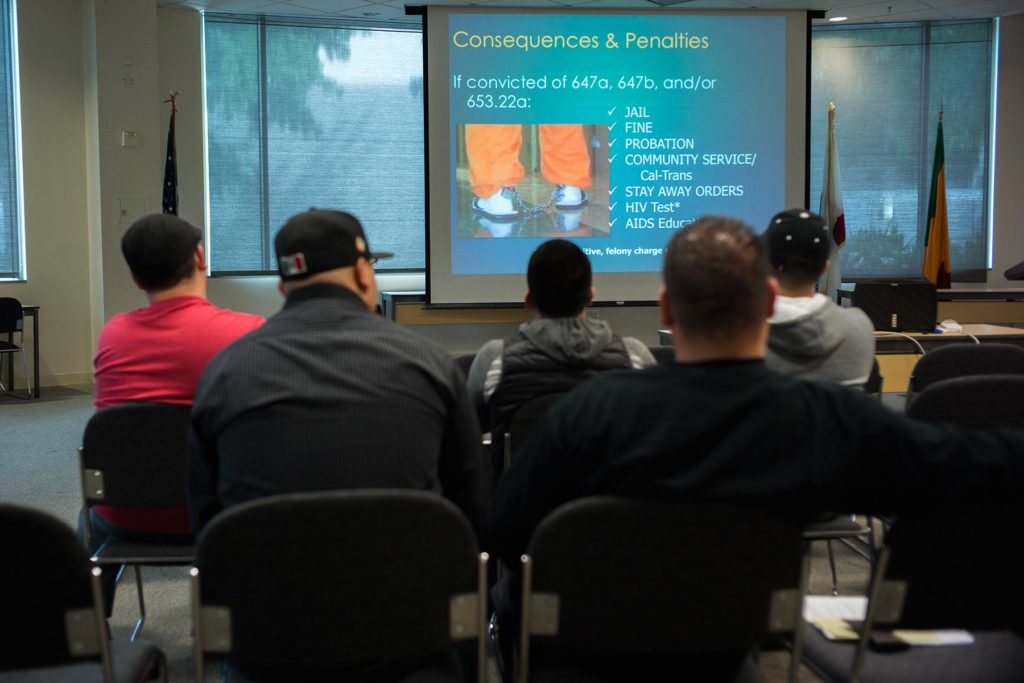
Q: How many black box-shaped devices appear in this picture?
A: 1